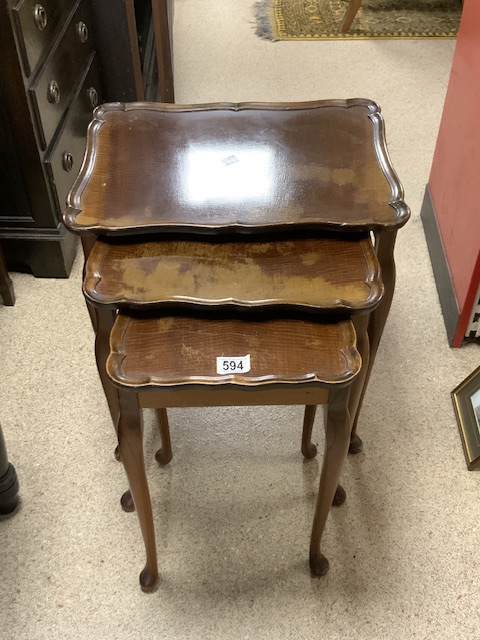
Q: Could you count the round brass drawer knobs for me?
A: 5